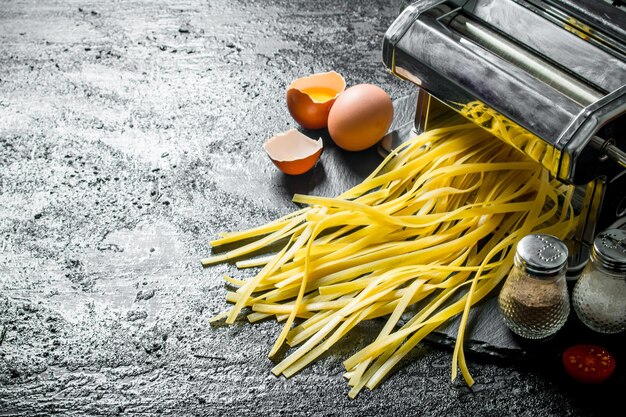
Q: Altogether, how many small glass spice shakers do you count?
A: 2